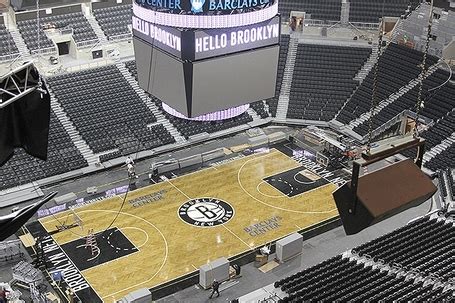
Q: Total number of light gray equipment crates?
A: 3